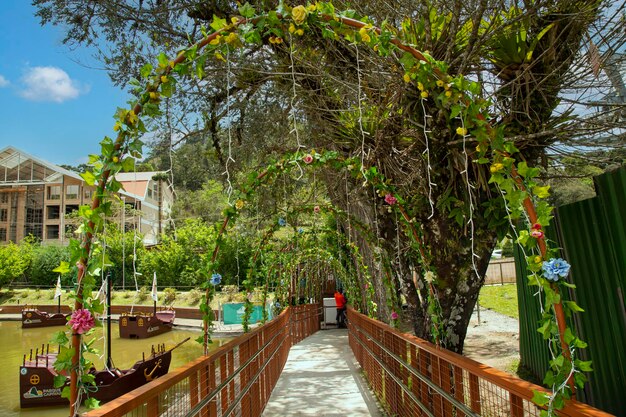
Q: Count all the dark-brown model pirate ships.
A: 3